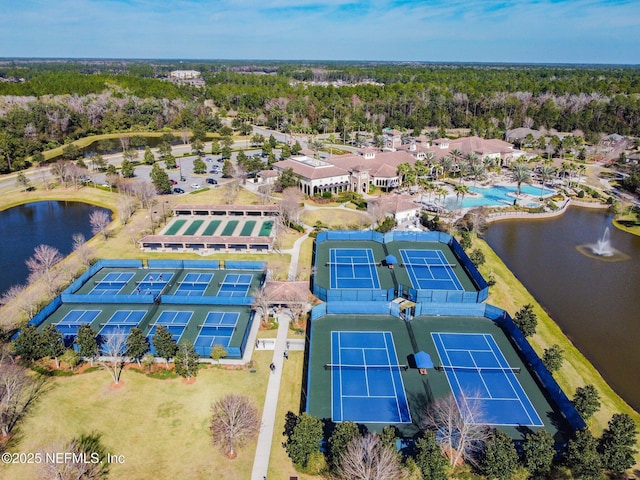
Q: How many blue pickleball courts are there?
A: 8